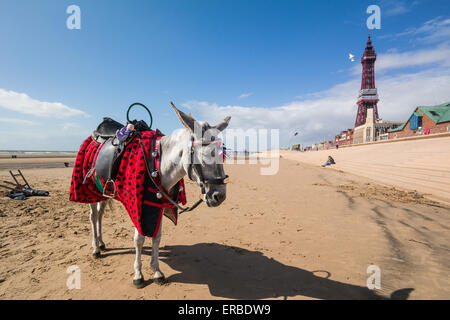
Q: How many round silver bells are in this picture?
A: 4